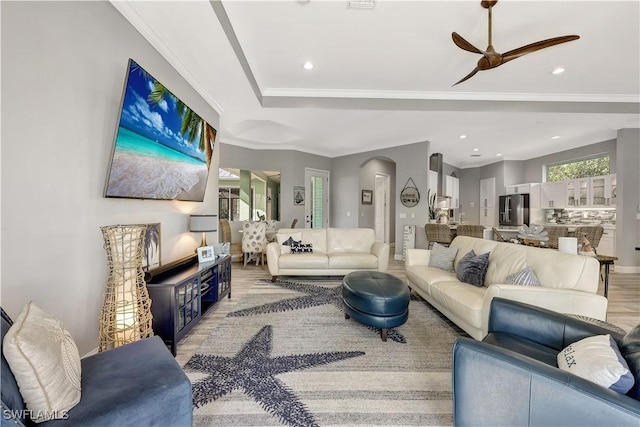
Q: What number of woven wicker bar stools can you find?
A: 4